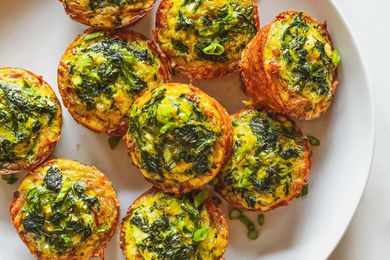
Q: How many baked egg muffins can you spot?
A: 9